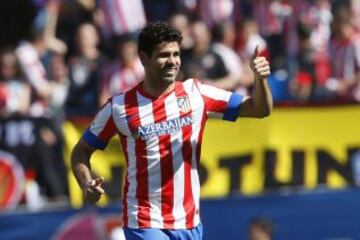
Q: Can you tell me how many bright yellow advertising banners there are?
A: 1